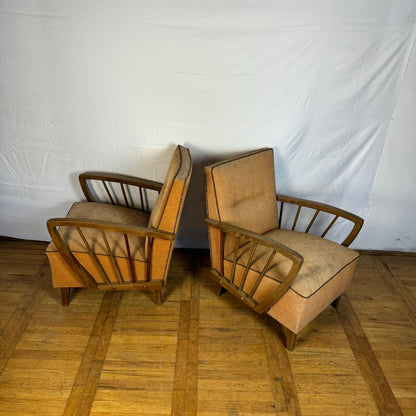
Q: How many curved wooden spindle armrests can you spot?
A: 4